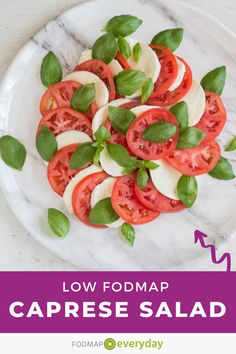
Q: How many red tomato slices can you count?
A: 14